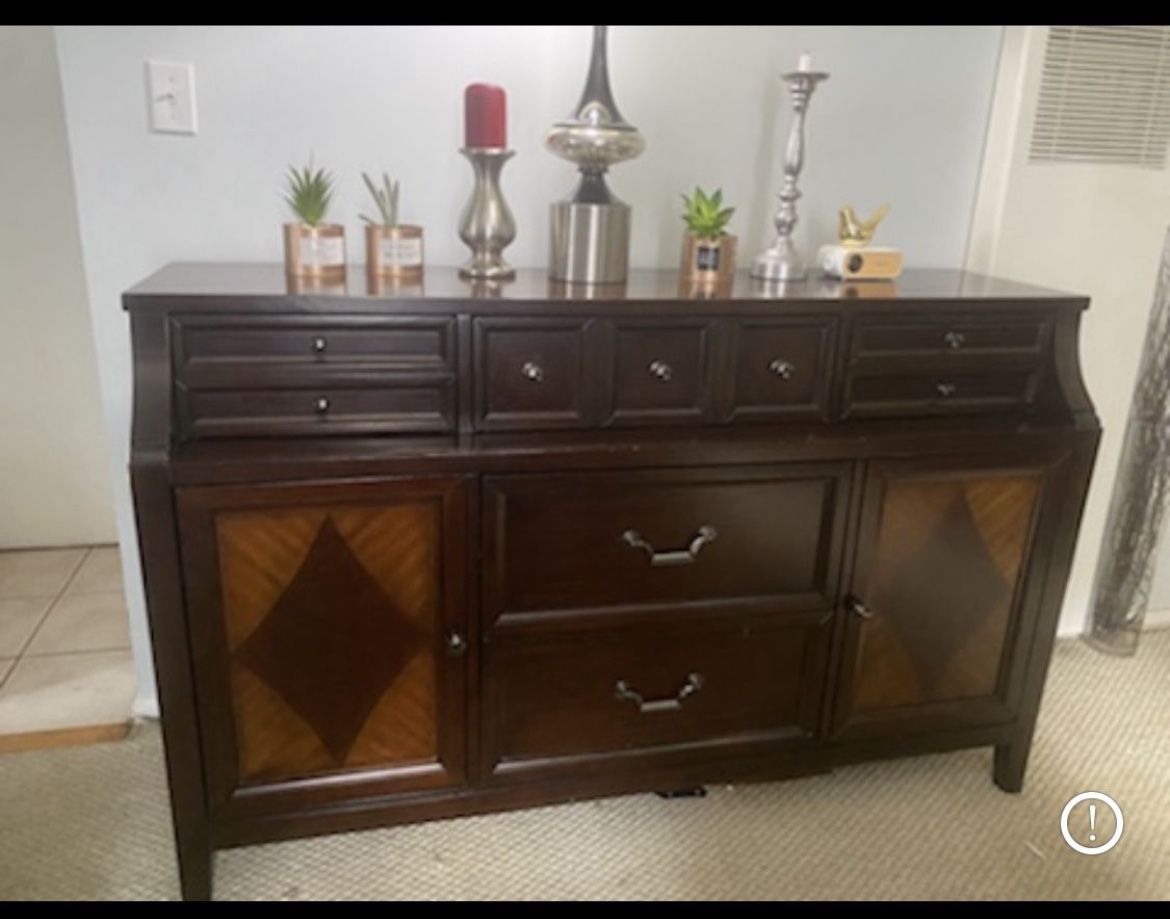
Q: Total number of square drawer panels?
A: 3